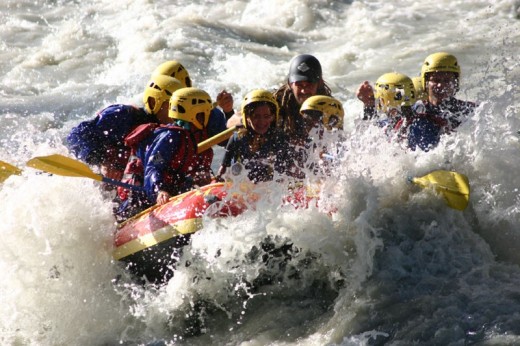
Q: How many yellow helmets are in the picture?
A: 8